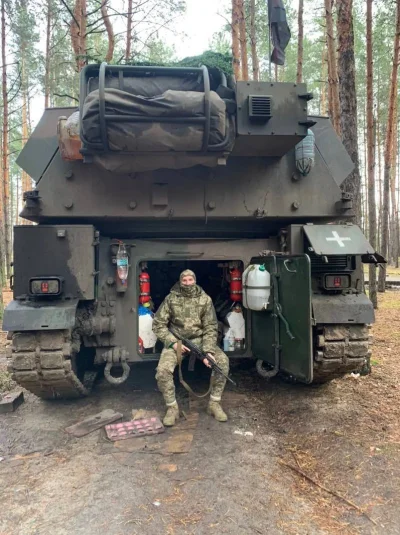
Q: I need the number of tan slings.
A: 1